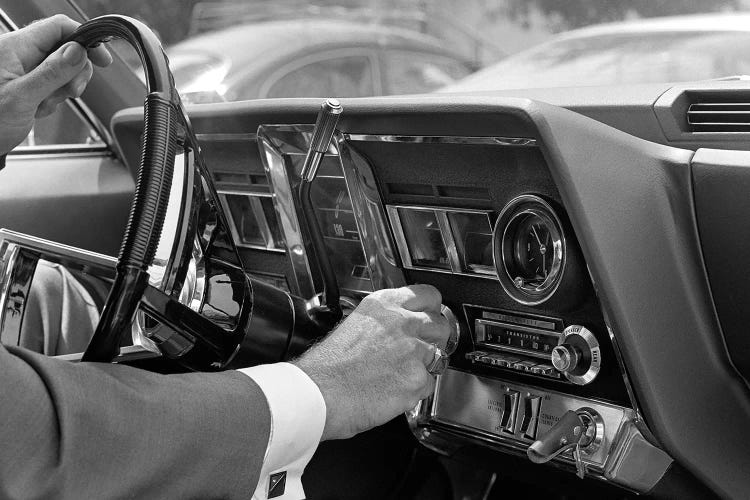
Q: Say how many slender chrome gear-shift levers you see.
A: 1